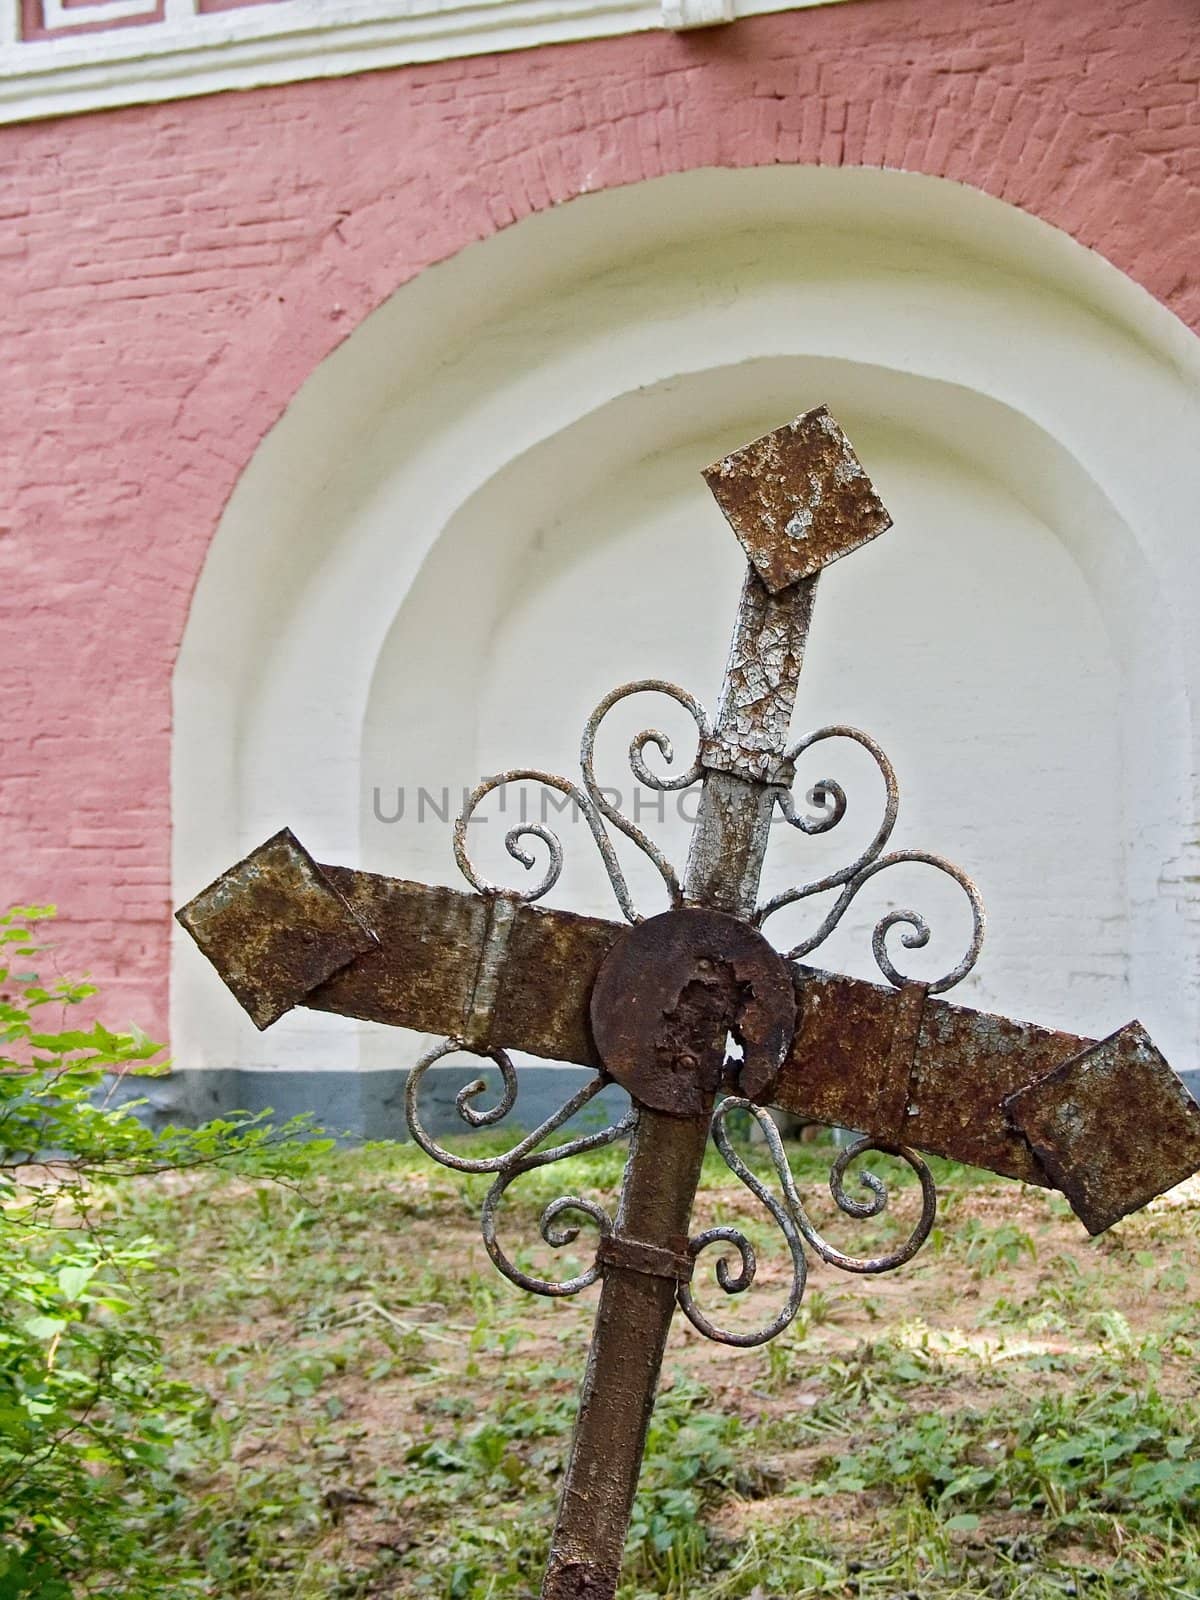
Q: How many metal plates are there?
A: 4